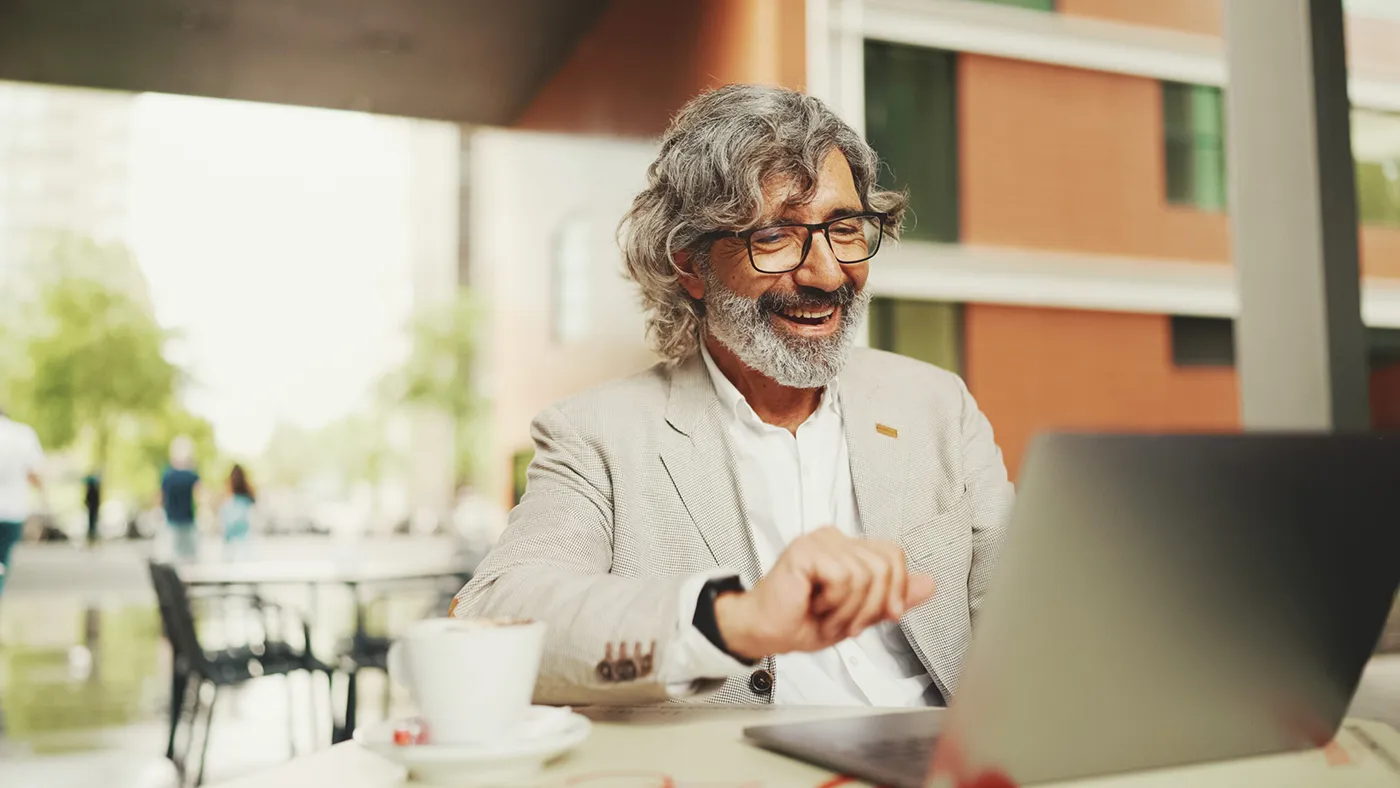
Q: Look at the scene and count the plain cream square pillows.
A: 0